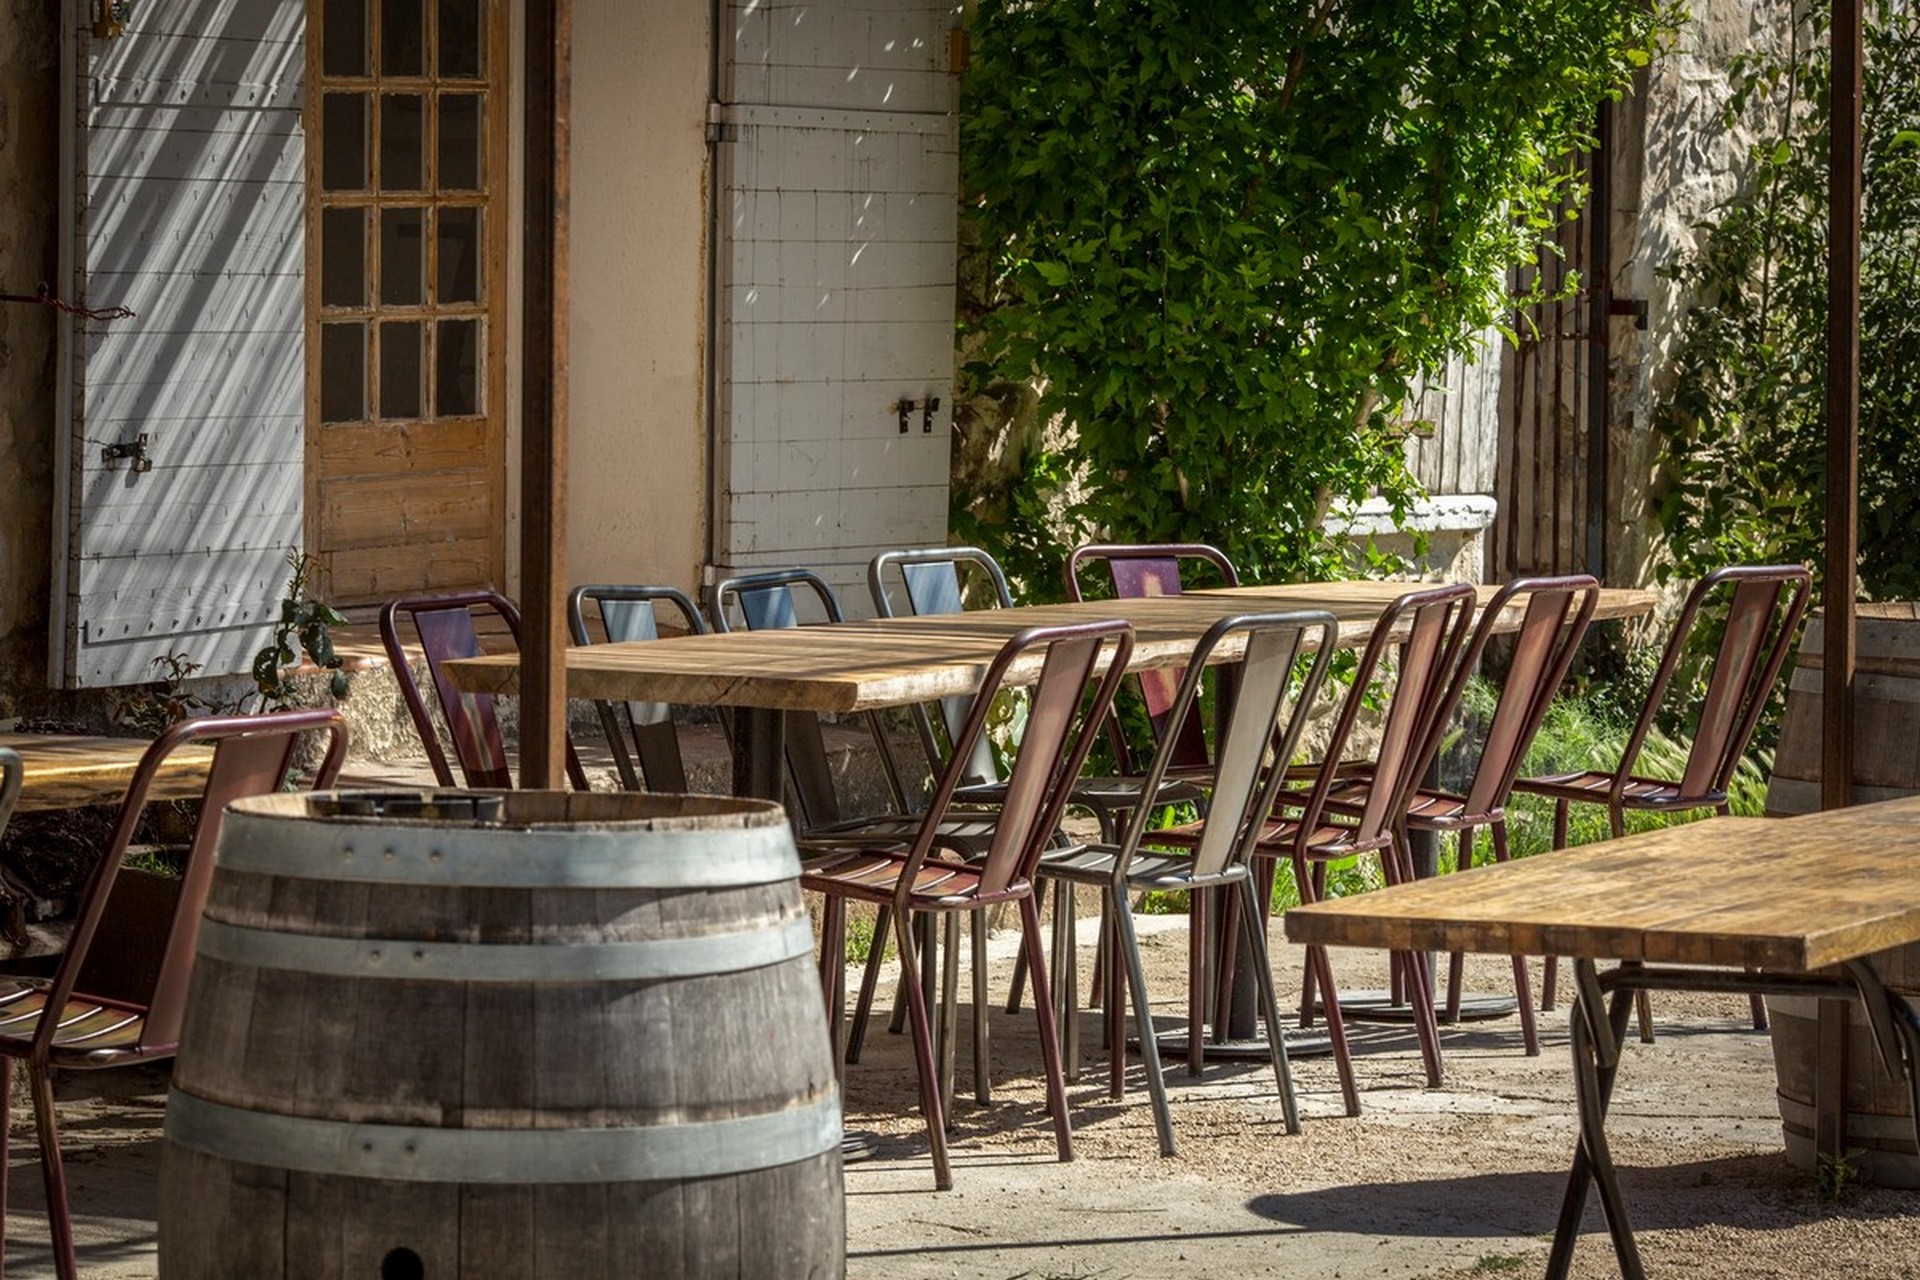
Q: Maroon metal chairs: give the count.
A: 7